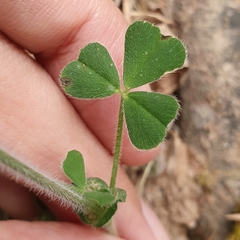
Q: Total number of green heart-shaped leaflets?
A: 3